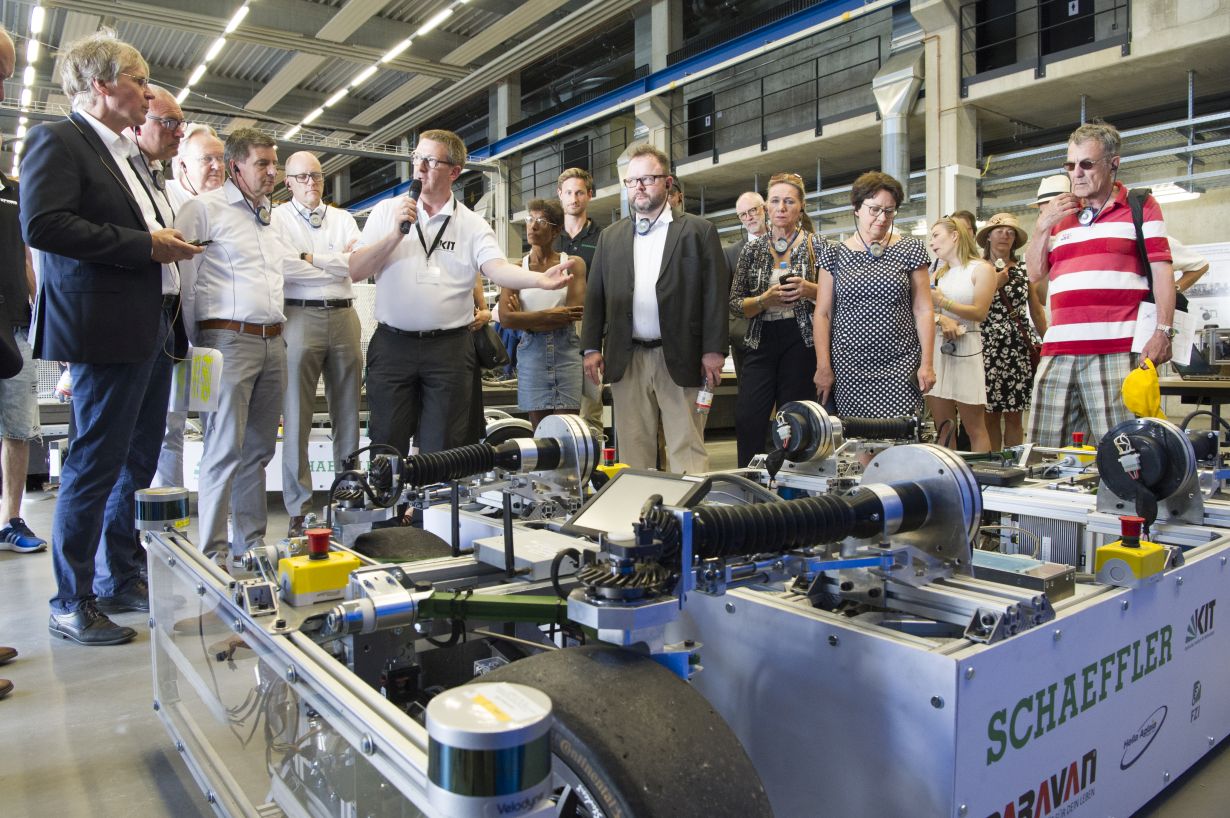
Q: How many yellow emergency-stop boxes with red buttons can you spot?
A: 4